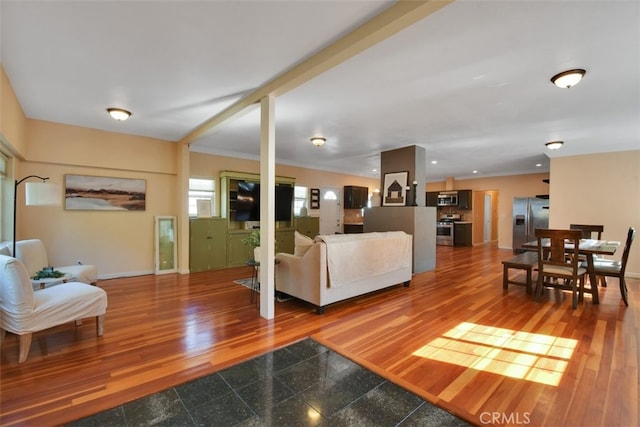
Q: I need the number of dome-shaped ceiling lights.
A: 4